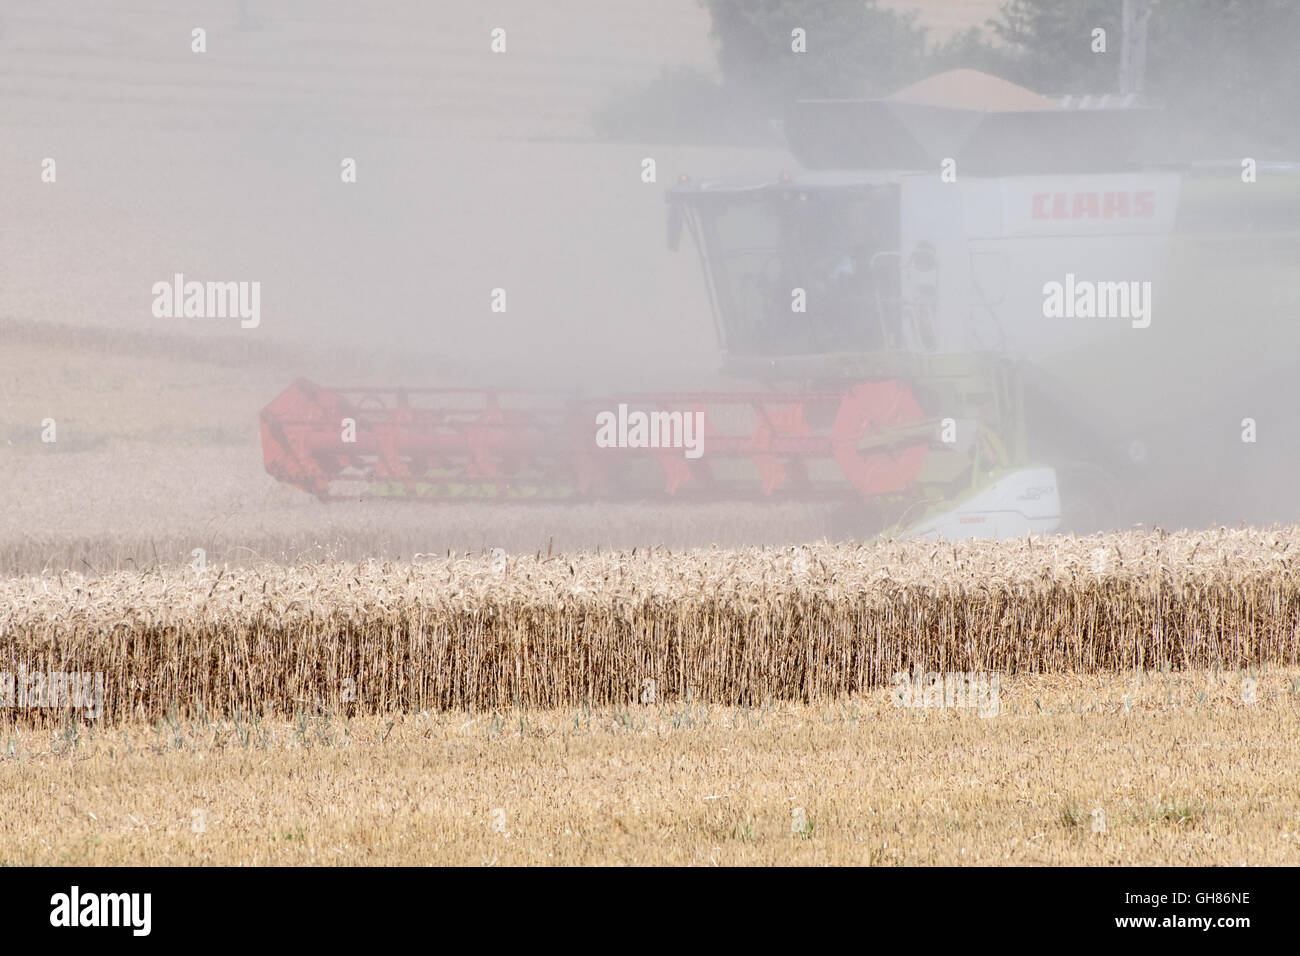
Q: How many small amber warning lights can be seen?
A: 2